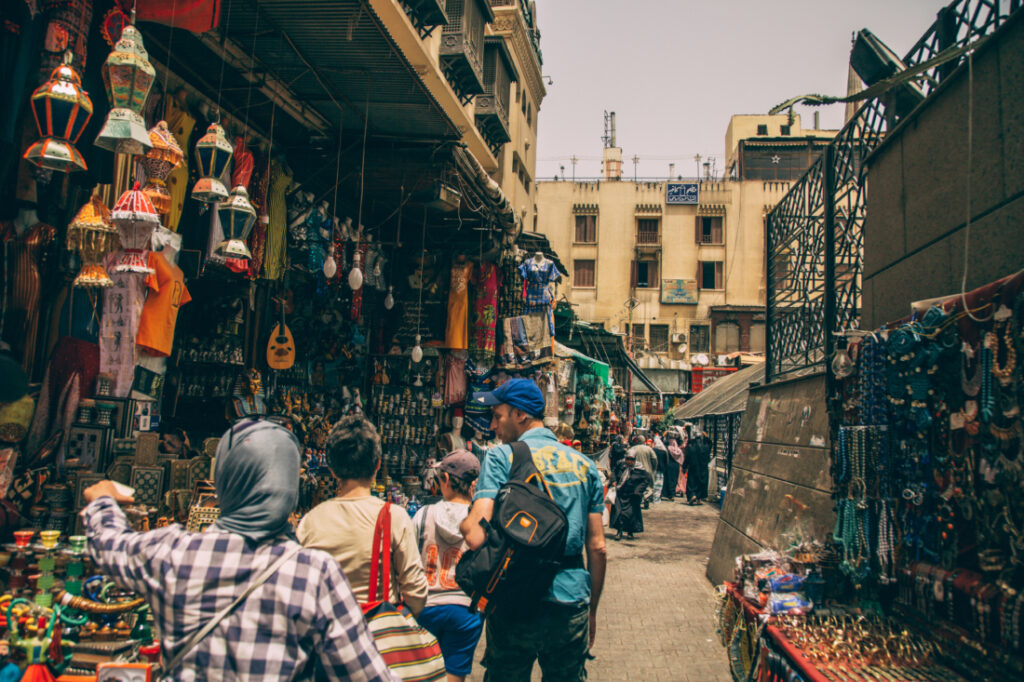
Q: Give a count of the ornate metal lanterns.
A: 7